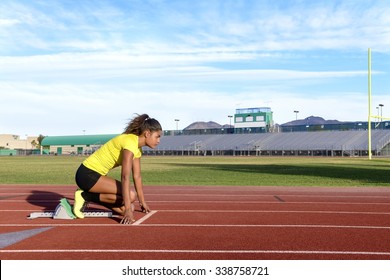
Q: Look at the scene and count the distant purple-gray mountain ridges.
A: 2